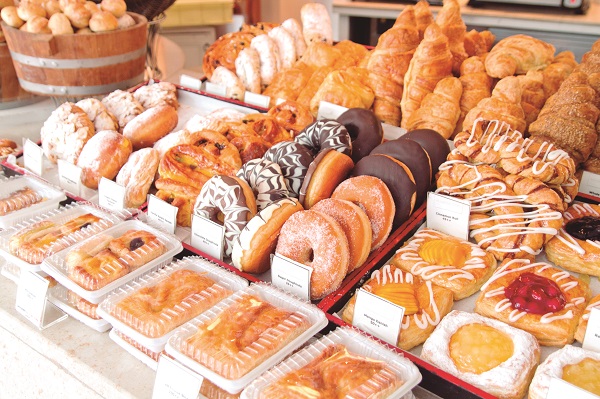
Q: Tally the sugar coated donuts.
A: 3